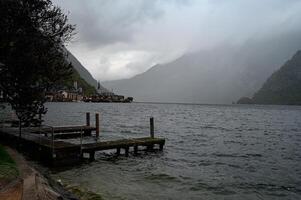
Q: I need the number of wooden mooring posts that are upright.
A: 3